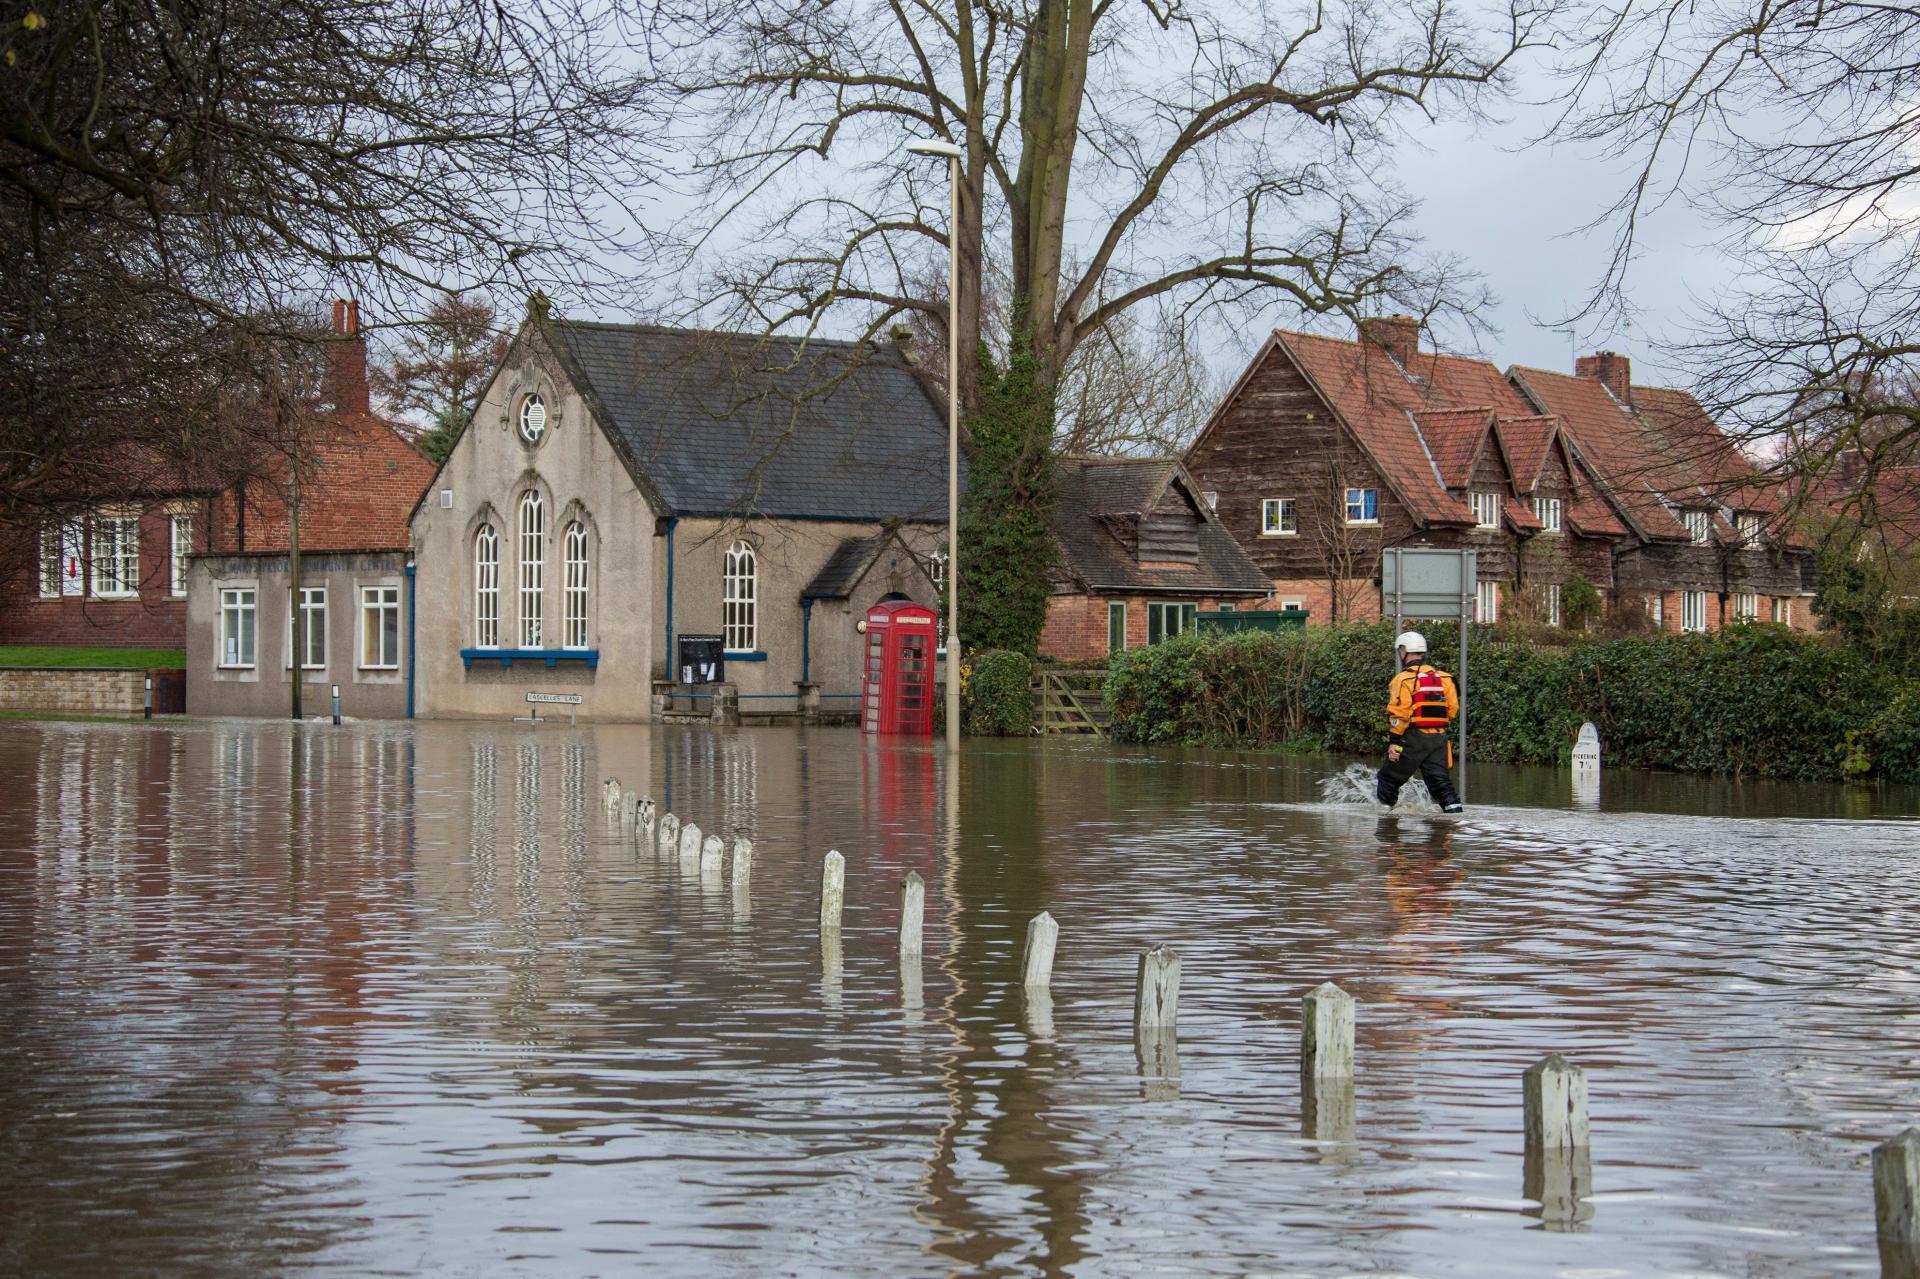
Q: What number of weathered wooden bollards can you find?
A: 14